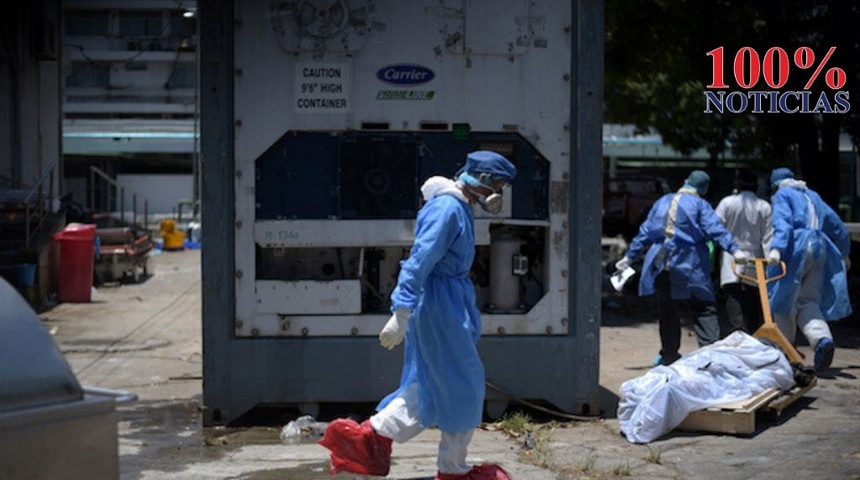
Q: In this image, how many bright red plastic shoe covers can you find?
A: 2